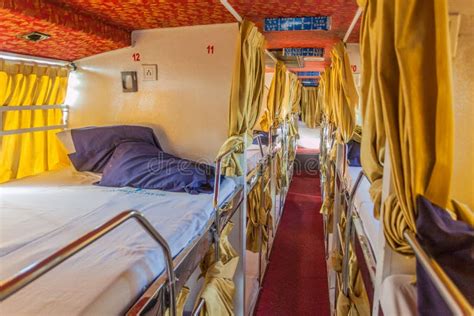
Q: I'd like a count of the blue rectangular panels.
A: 4